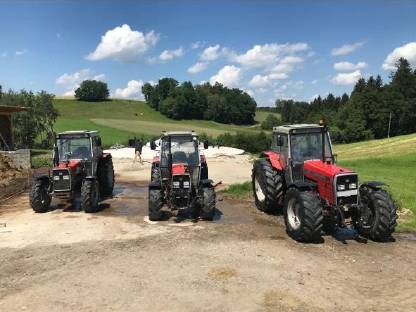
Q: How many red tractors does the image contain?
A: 3